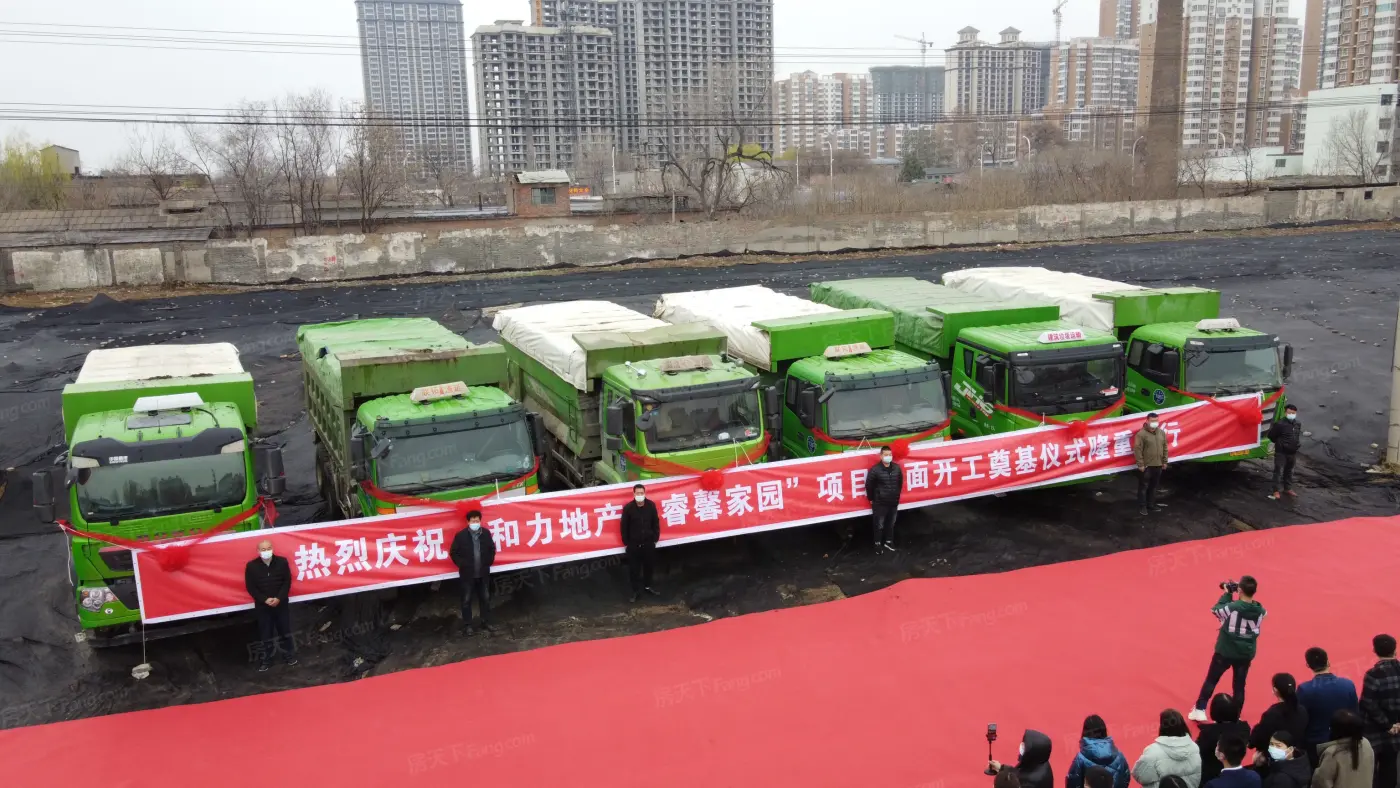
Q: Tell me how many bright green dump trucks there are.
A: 6